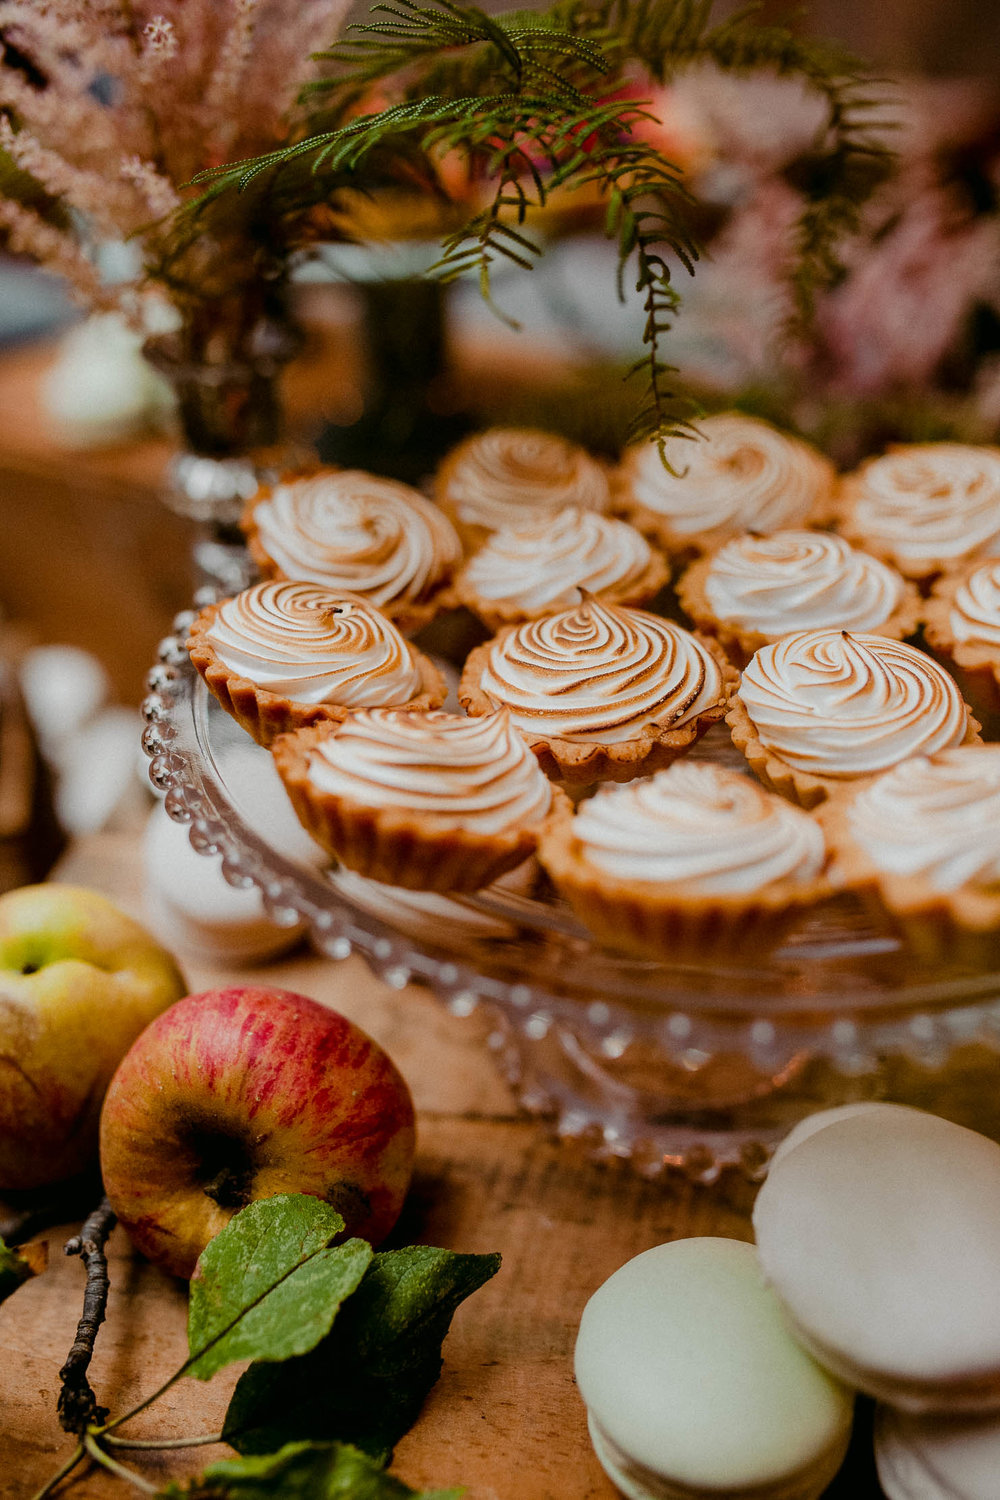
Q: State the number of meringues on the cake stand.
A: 13